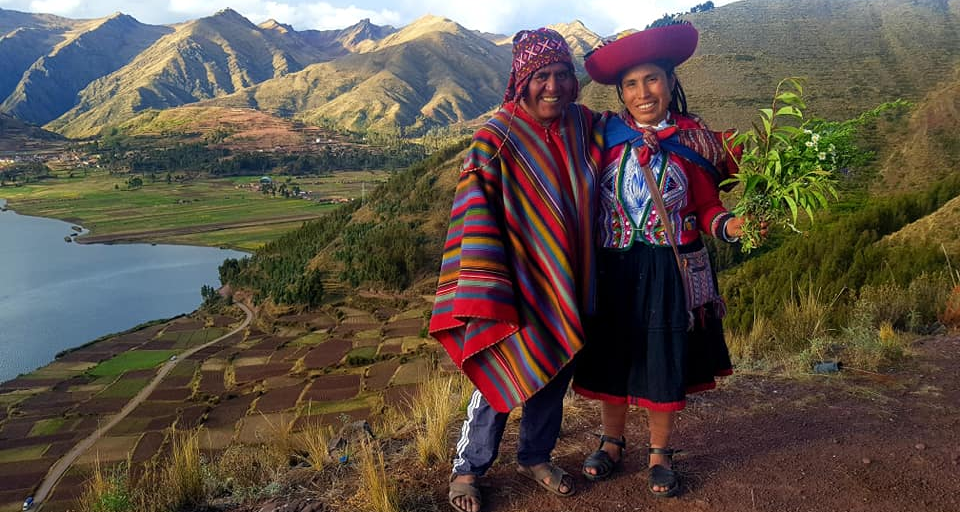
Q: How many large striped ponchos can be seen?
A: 1